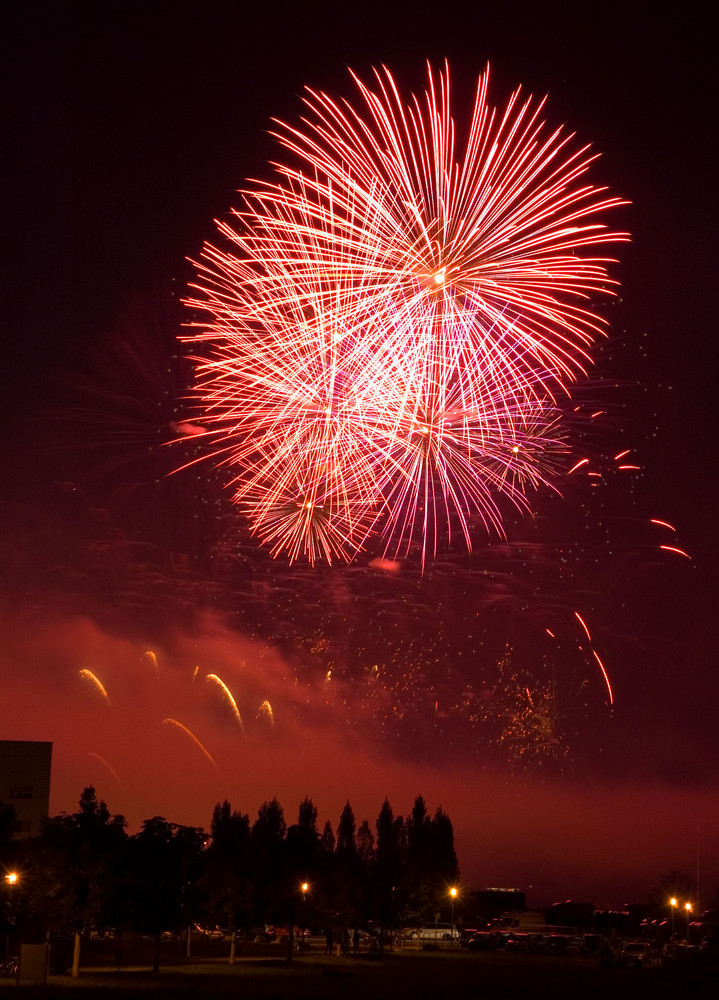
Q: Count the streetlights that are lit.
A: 5